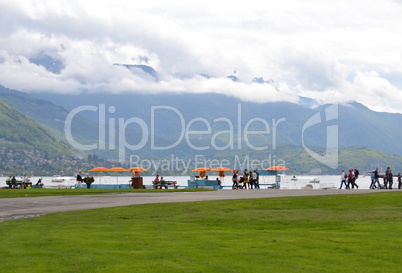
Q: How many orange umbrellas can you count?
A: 6